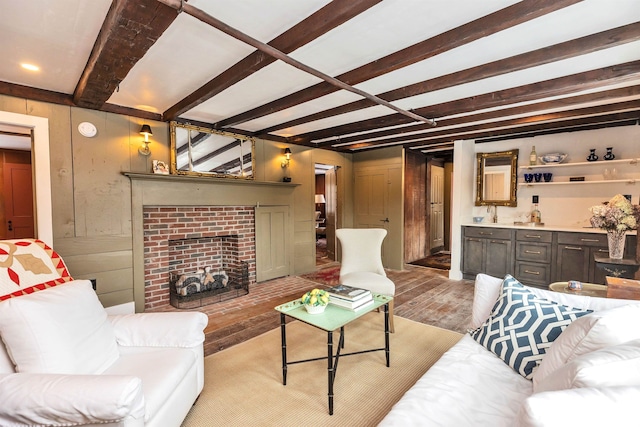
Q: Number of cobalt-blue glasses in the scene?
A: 3